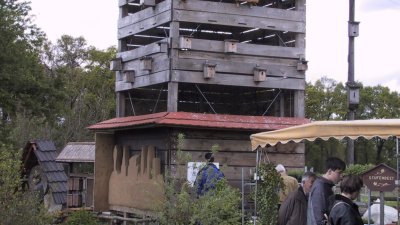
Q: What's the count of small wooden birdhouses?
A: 11